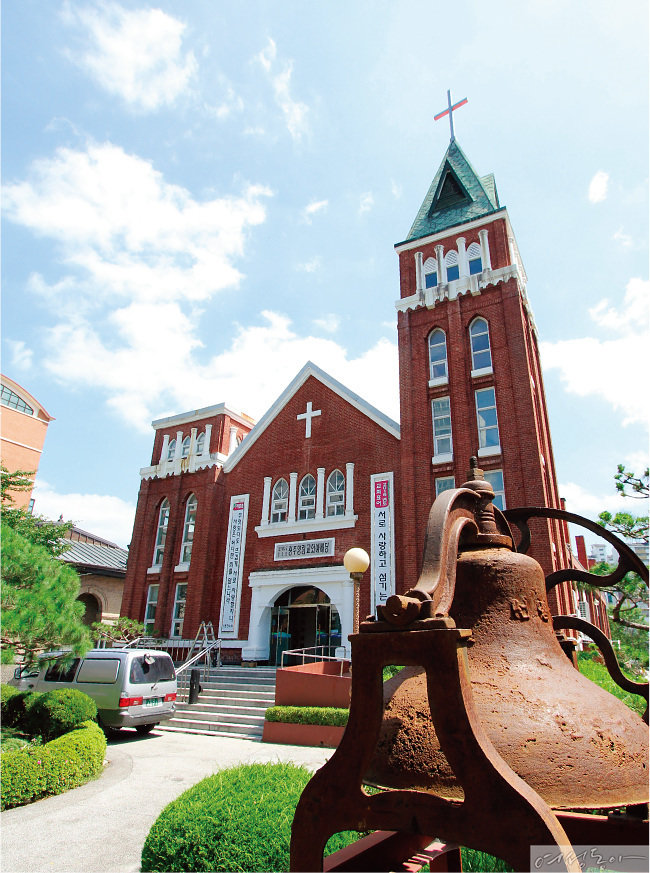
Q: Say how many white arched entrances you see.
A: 1